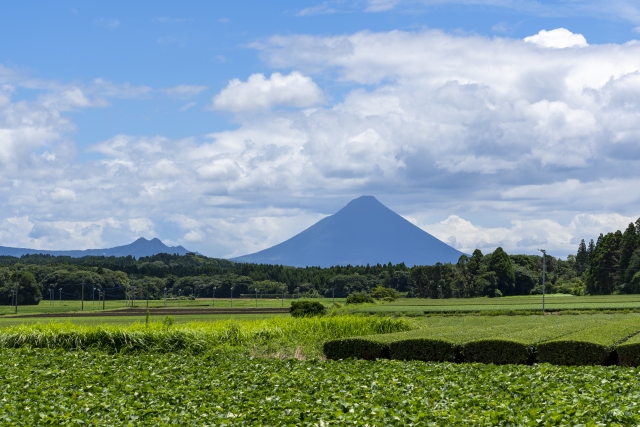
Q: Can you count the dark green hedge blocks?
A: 5